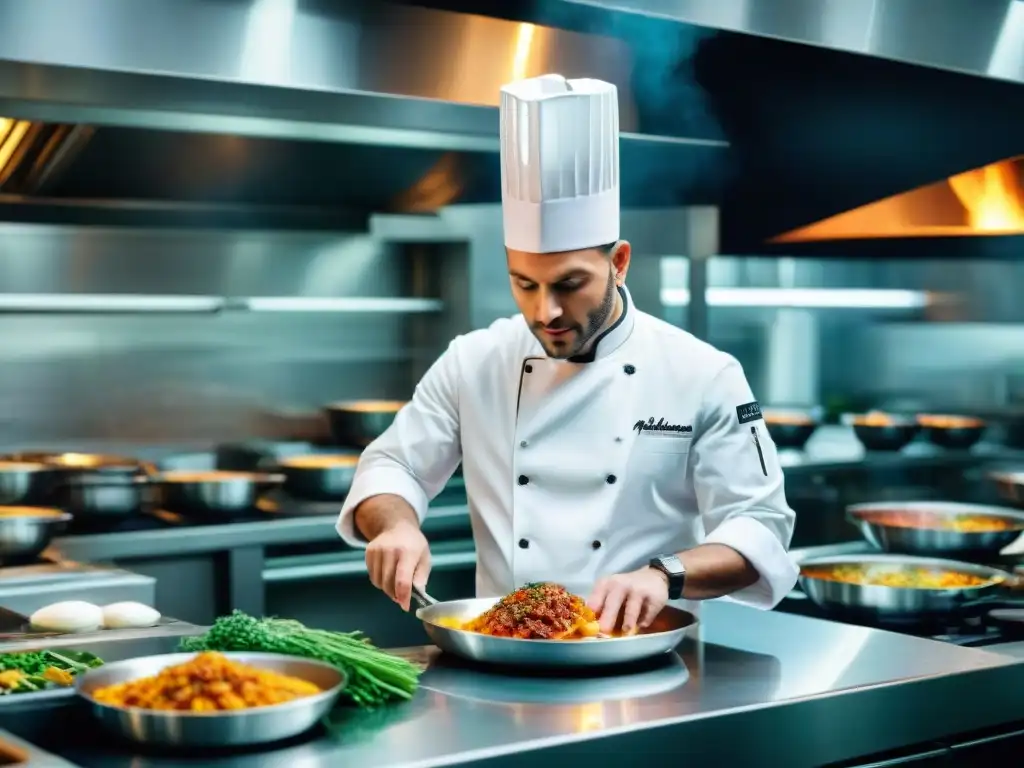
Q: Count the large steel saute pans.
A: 4